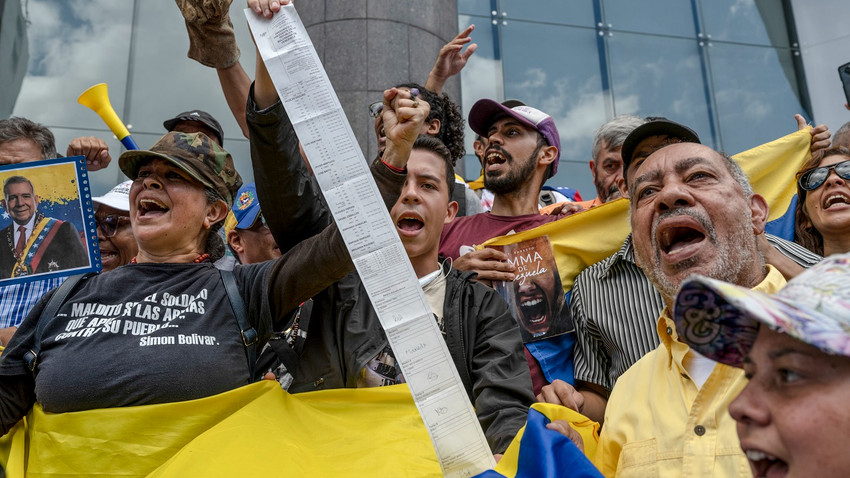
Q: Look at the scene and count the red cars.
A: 0